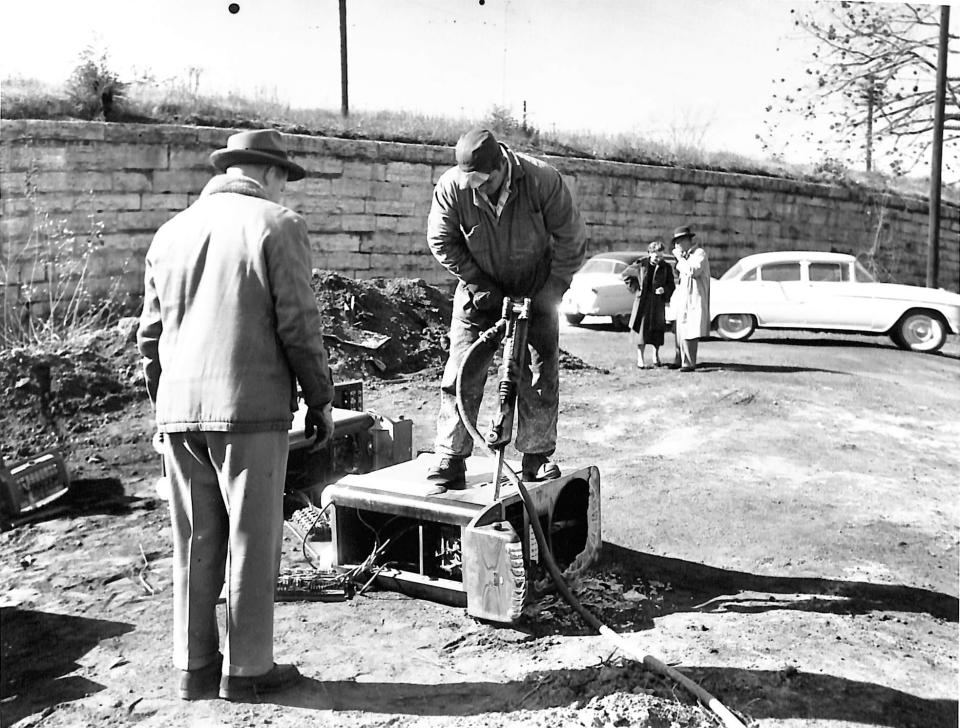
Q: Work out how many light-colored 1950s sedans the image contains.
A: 2